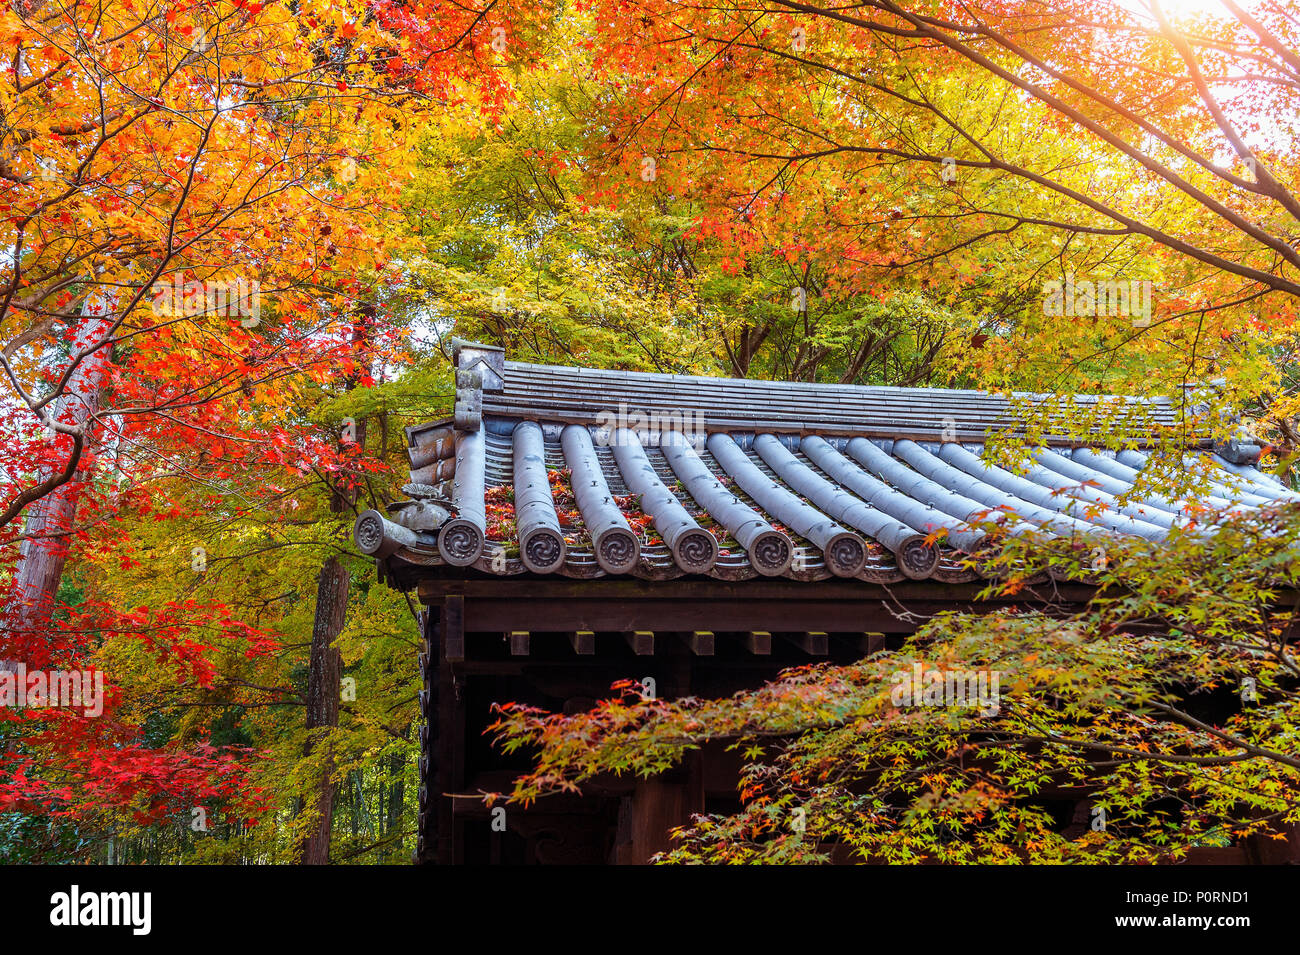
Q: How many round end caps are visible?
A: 8